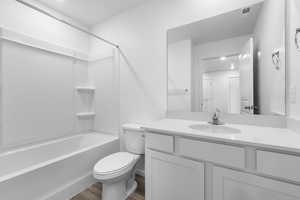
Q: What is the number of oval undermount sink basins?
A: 1